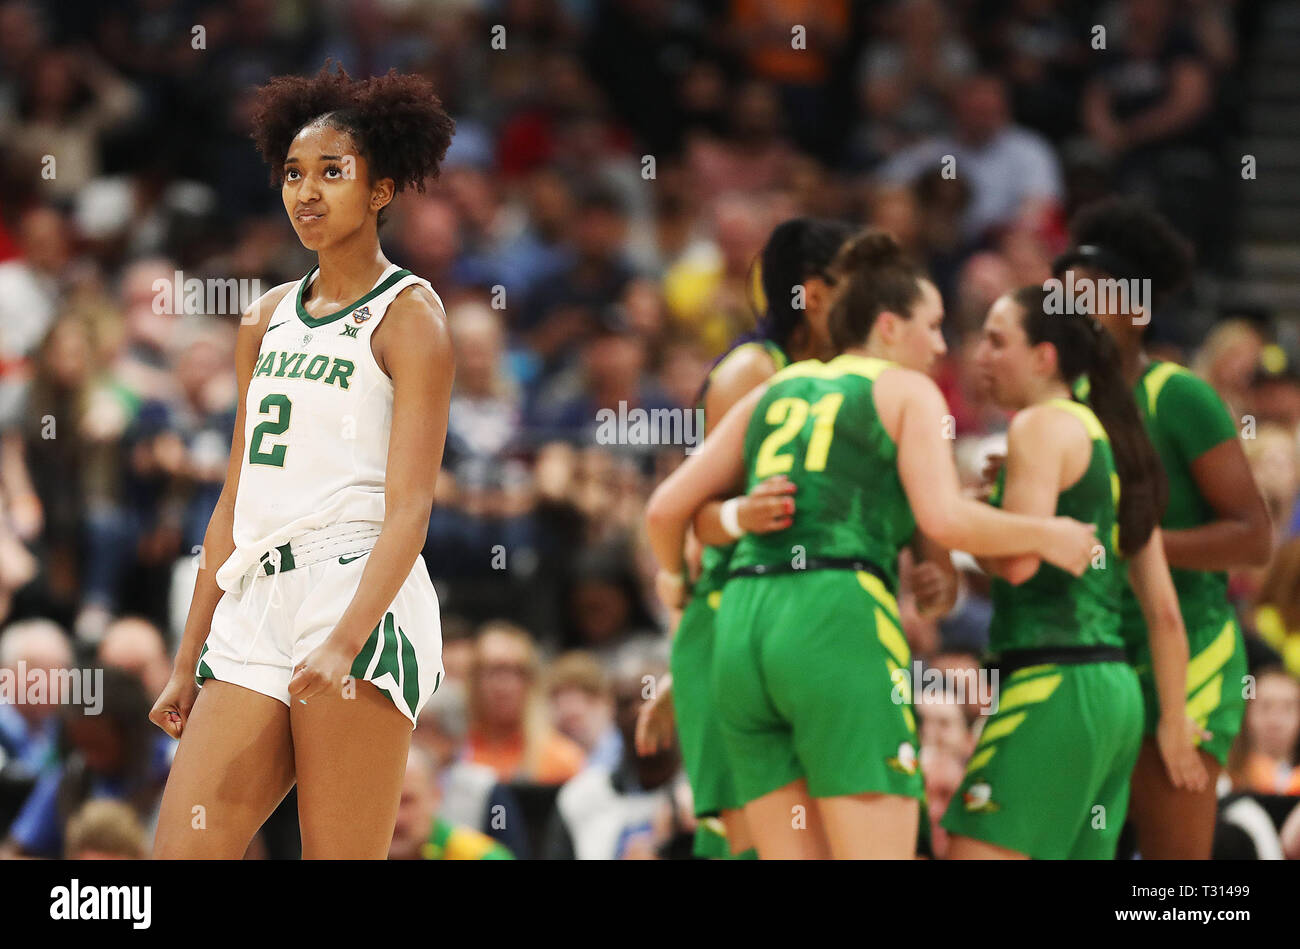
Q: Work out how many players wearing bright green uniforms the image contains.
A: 4